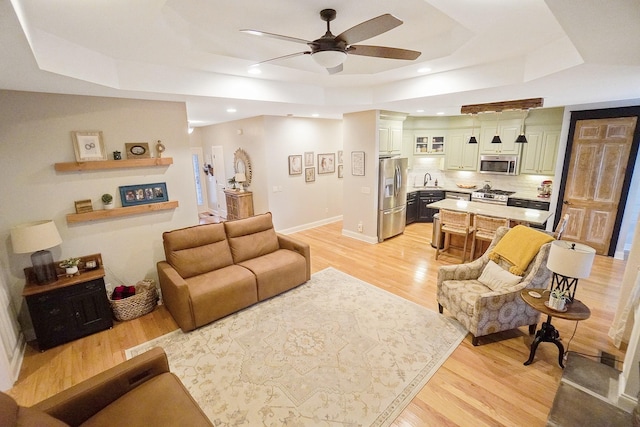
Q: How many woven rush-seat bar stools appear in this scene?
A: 2